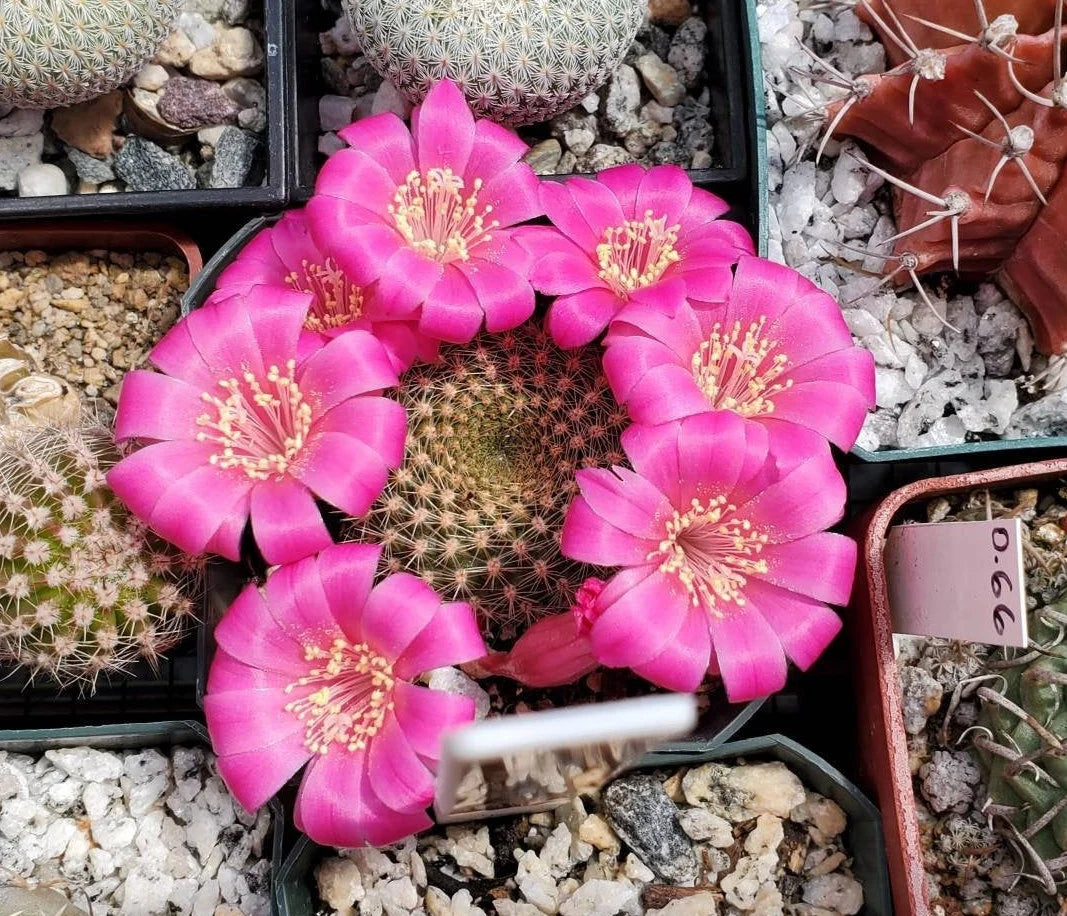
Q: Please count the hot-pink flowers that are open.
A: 7